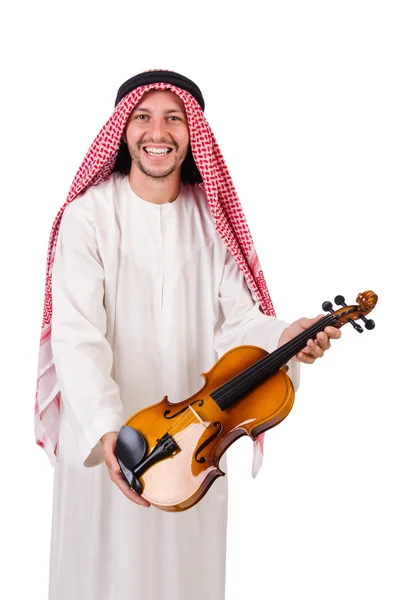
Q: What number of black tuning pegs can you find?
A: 4